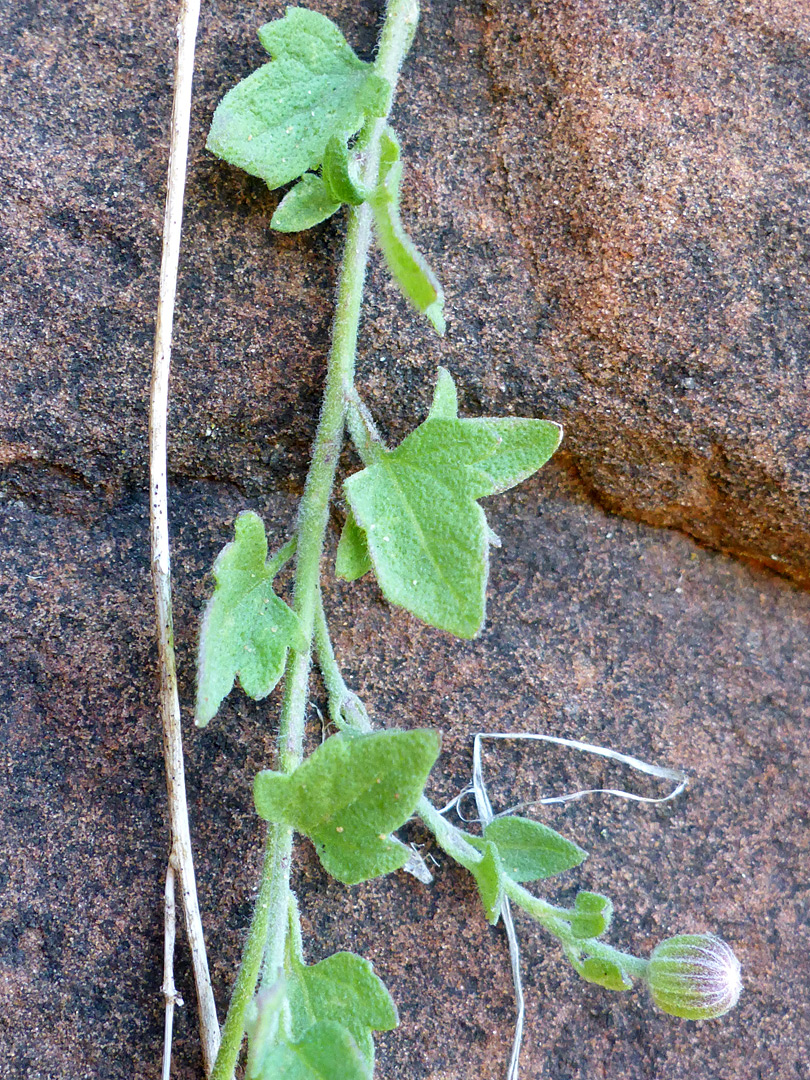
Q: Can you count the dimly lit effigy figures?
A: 0